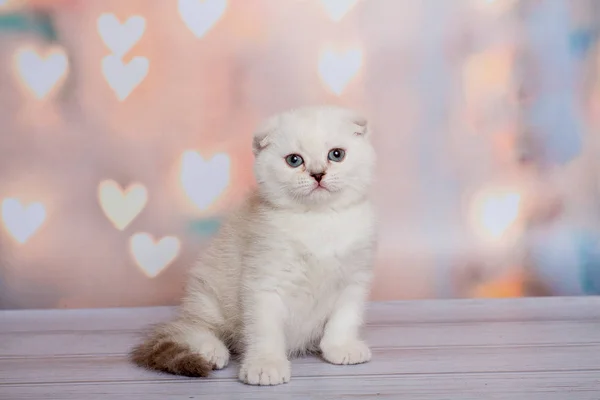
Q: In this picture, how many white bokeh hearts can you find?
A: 11